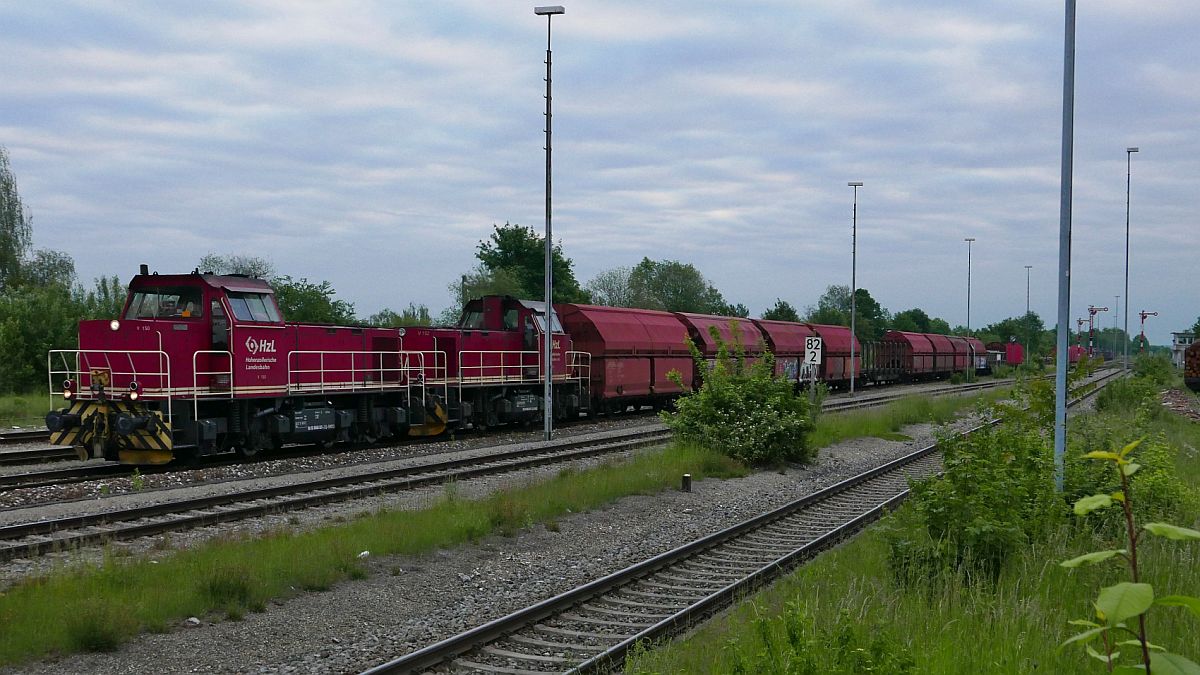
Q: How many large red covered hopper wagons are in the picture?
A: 8